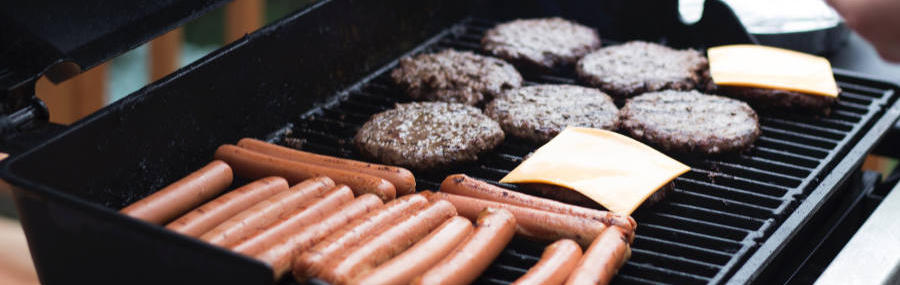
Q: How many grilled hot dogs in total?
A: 15